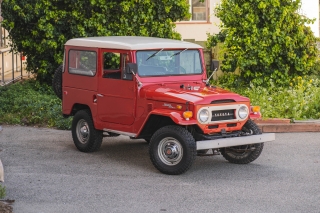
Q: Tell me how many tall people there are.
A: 0